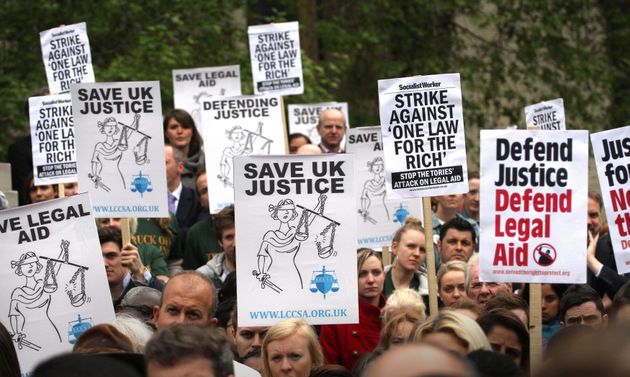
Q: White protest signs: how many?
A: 14